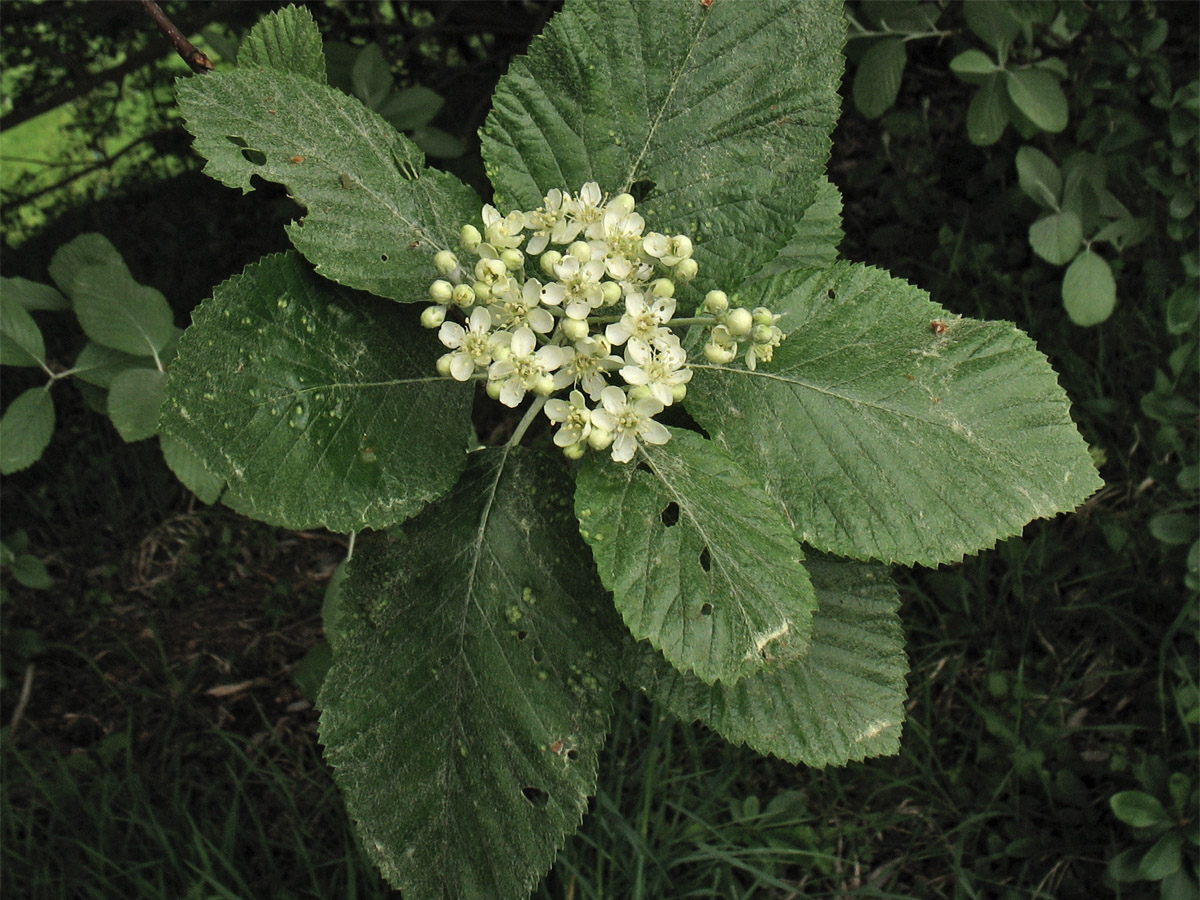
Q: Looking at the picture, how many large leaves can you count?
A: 7